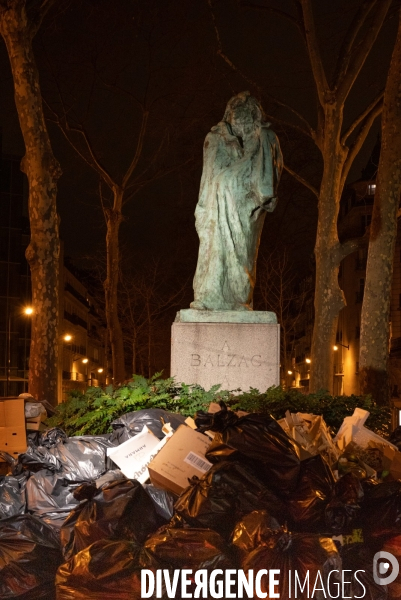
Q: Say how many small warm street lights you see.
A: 7